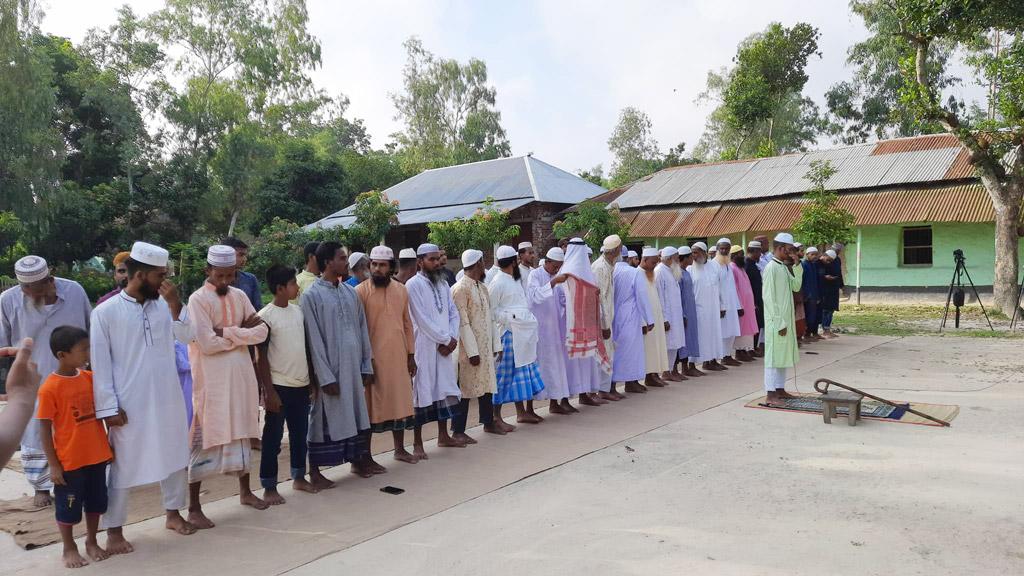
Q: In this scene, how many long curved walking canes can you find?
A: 1